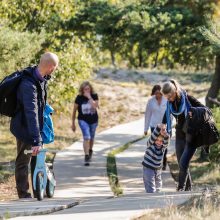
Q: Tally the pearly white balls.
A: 0